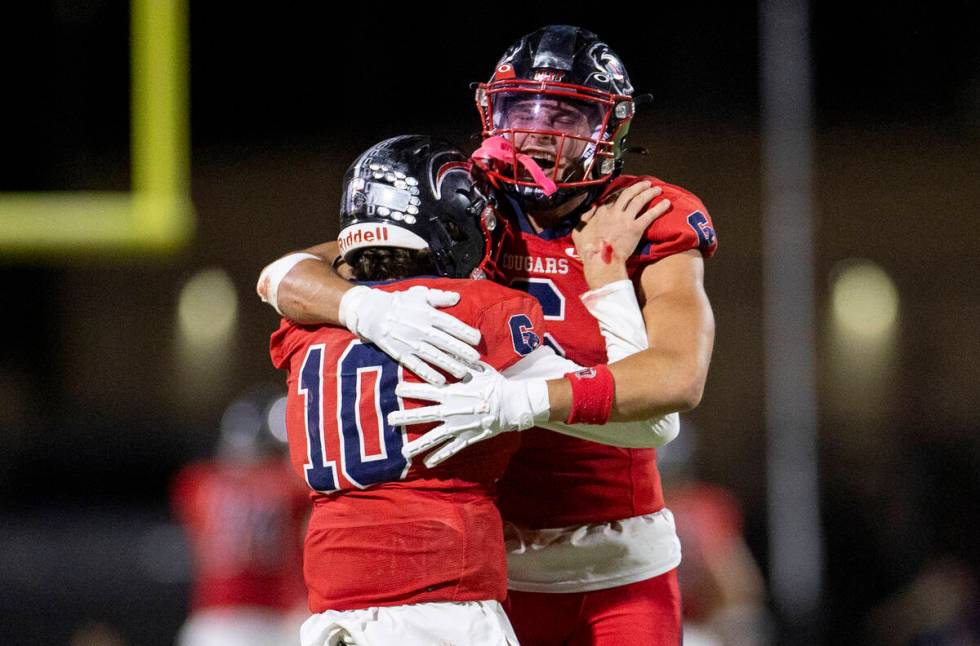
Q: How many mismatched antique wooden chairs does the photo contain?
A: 0